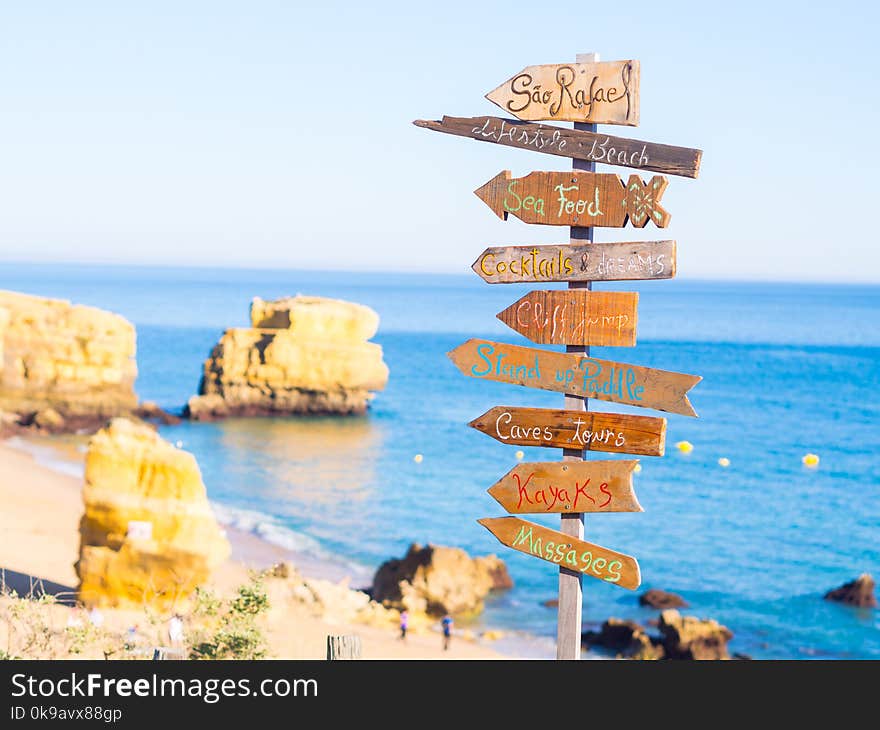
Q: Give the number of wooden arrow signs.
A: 9